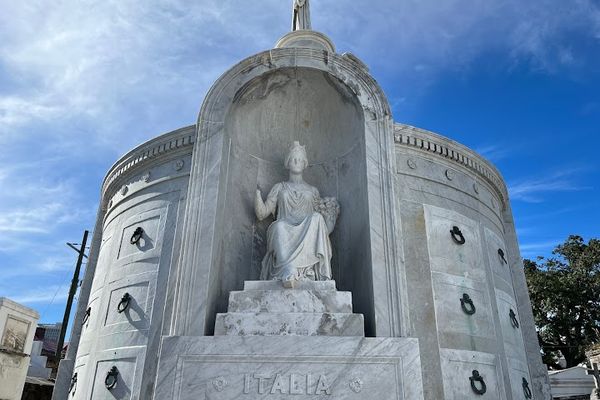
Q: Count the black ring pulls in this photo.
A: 11